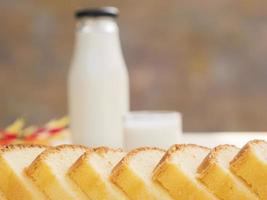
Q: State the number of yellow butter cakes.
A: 7